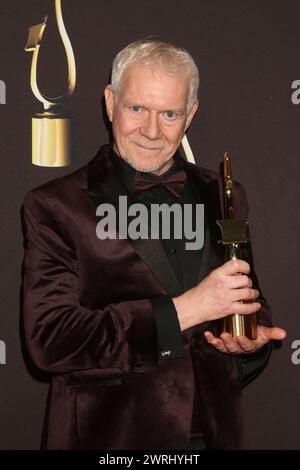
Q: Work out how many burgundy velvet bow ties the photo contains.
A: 1